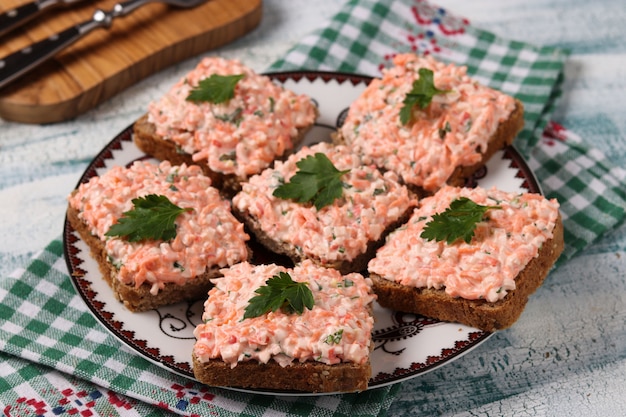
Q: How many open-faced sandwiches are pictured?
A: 6